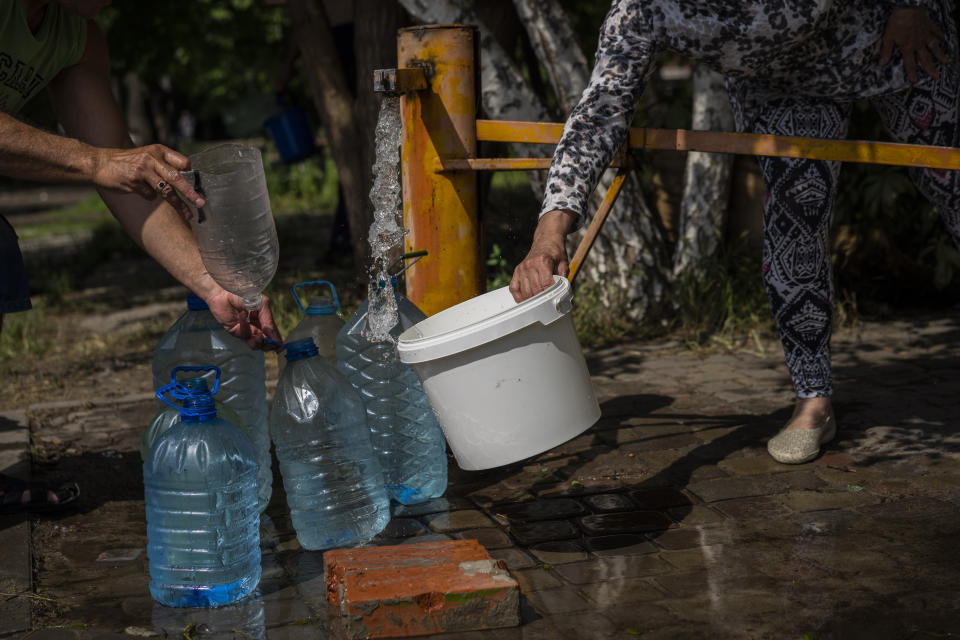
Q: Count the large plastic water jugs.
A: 6